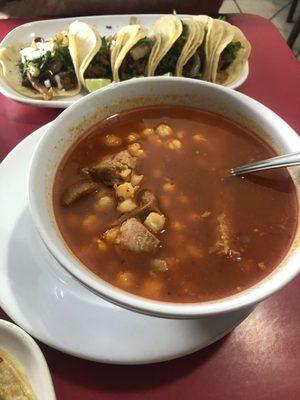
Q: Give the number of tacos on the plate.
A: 6